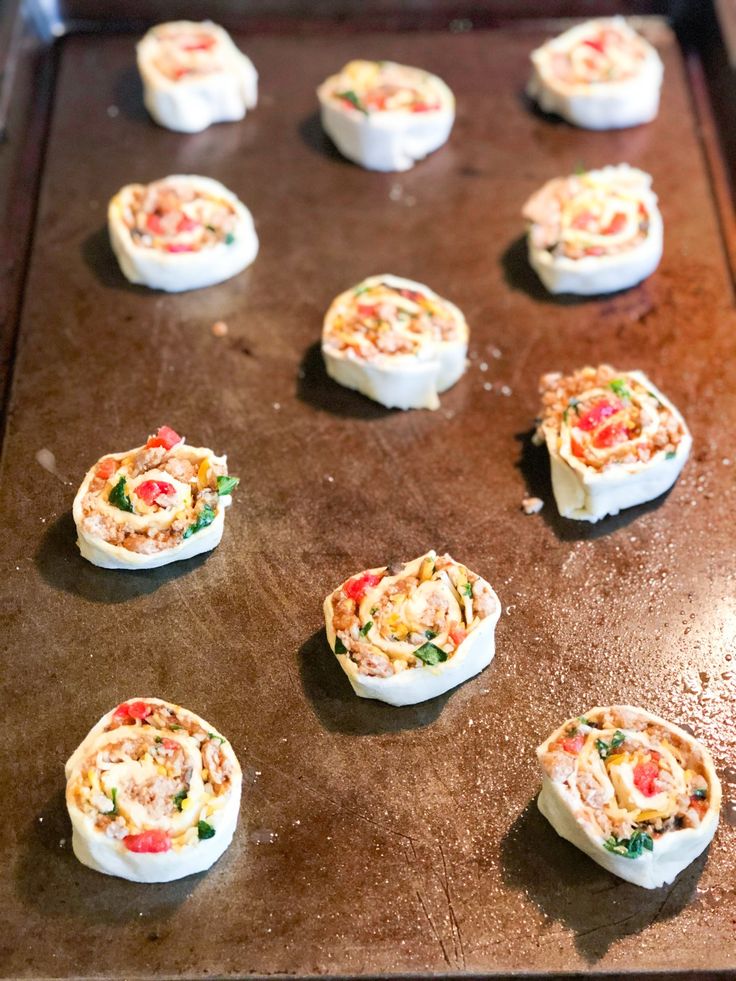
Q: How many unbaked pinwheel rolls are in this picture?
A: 11